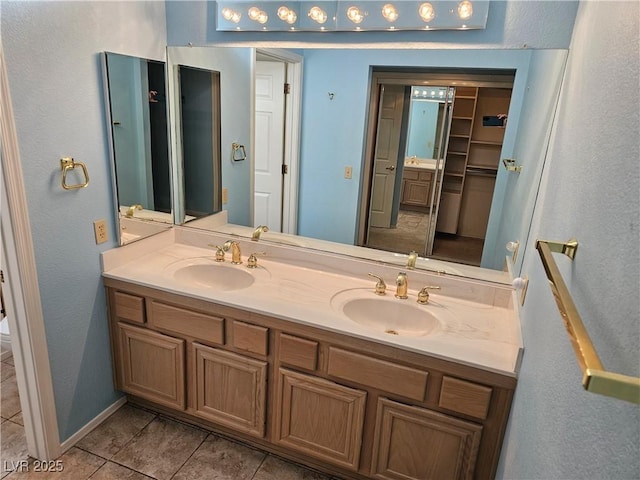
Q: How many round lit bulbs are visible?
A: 8